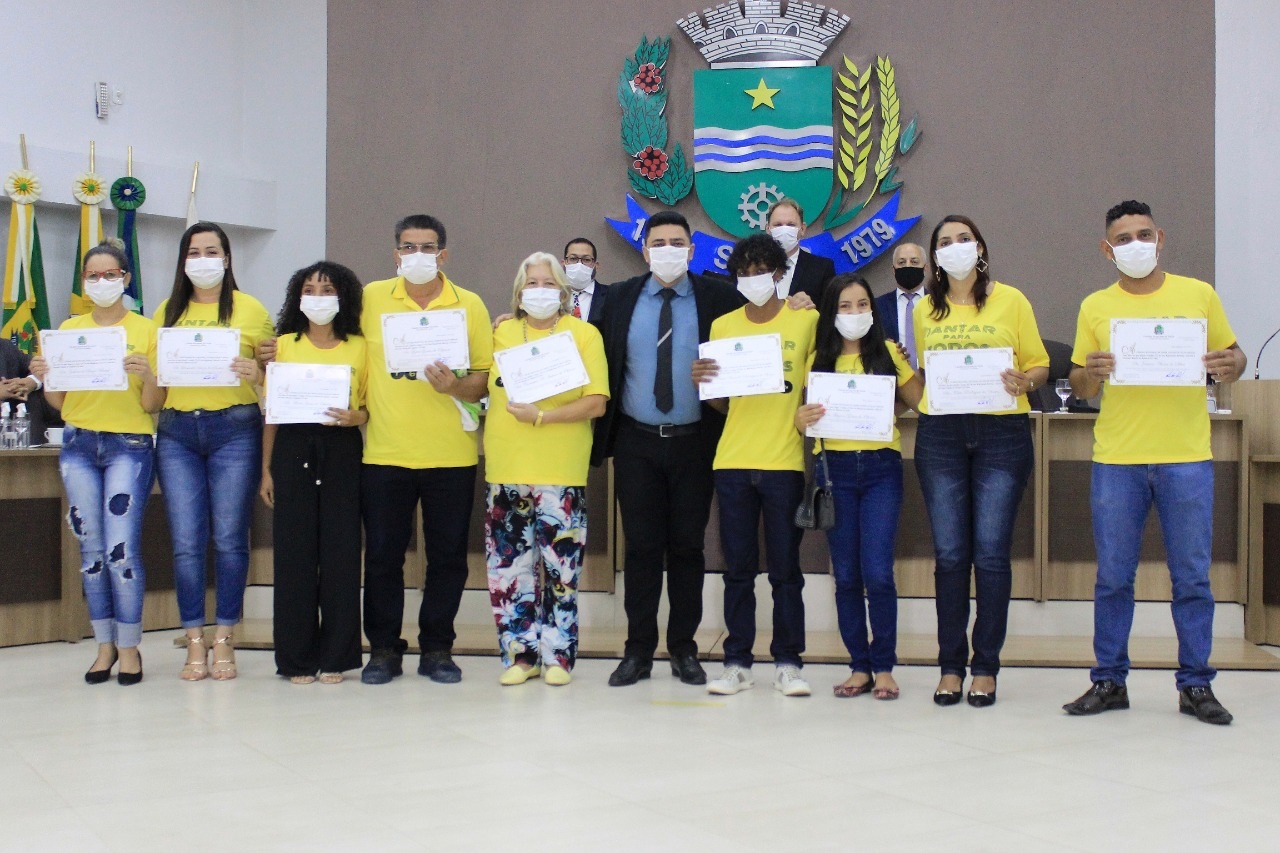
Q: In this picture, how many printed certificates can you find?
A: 9